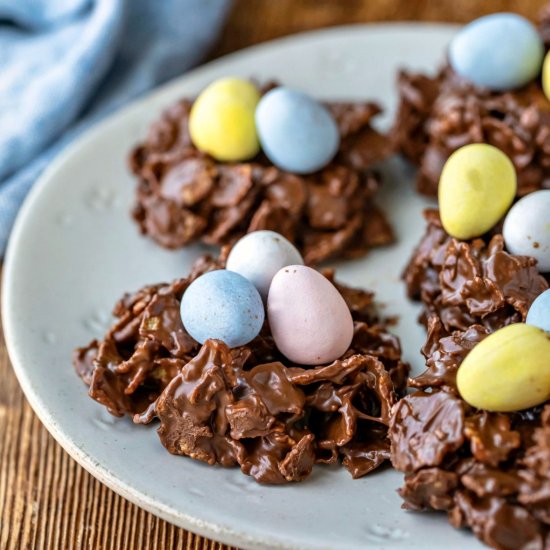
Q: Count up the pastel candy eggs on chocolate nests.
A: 11